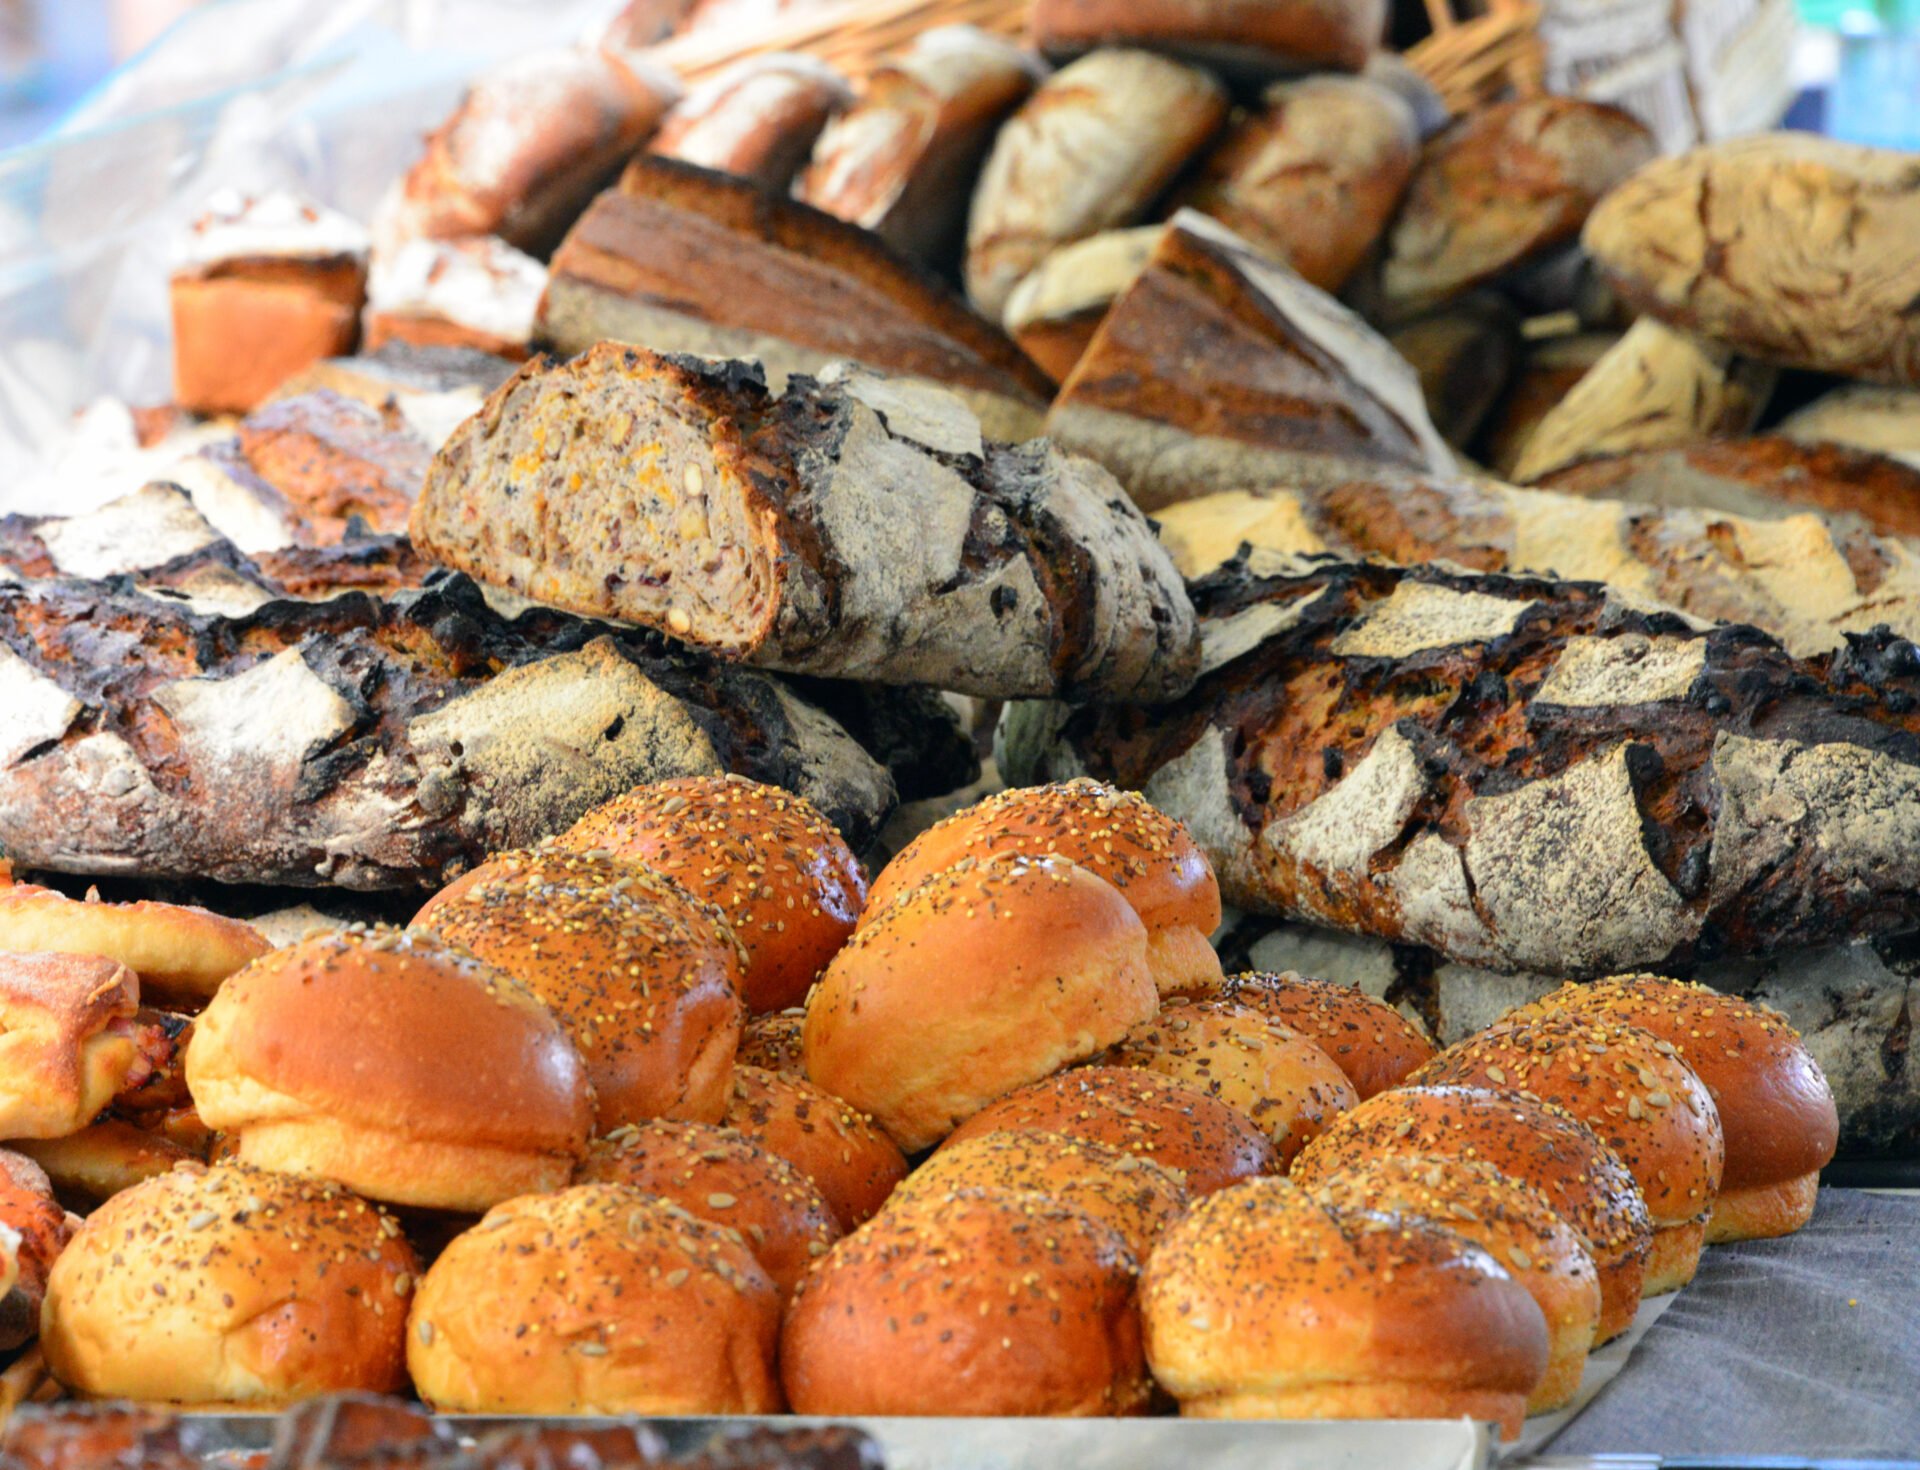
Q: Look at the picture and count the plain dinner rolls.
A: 0